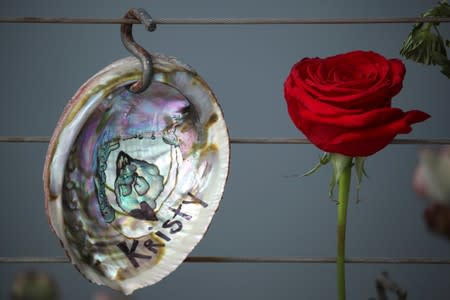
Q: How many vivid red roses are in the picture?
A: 1